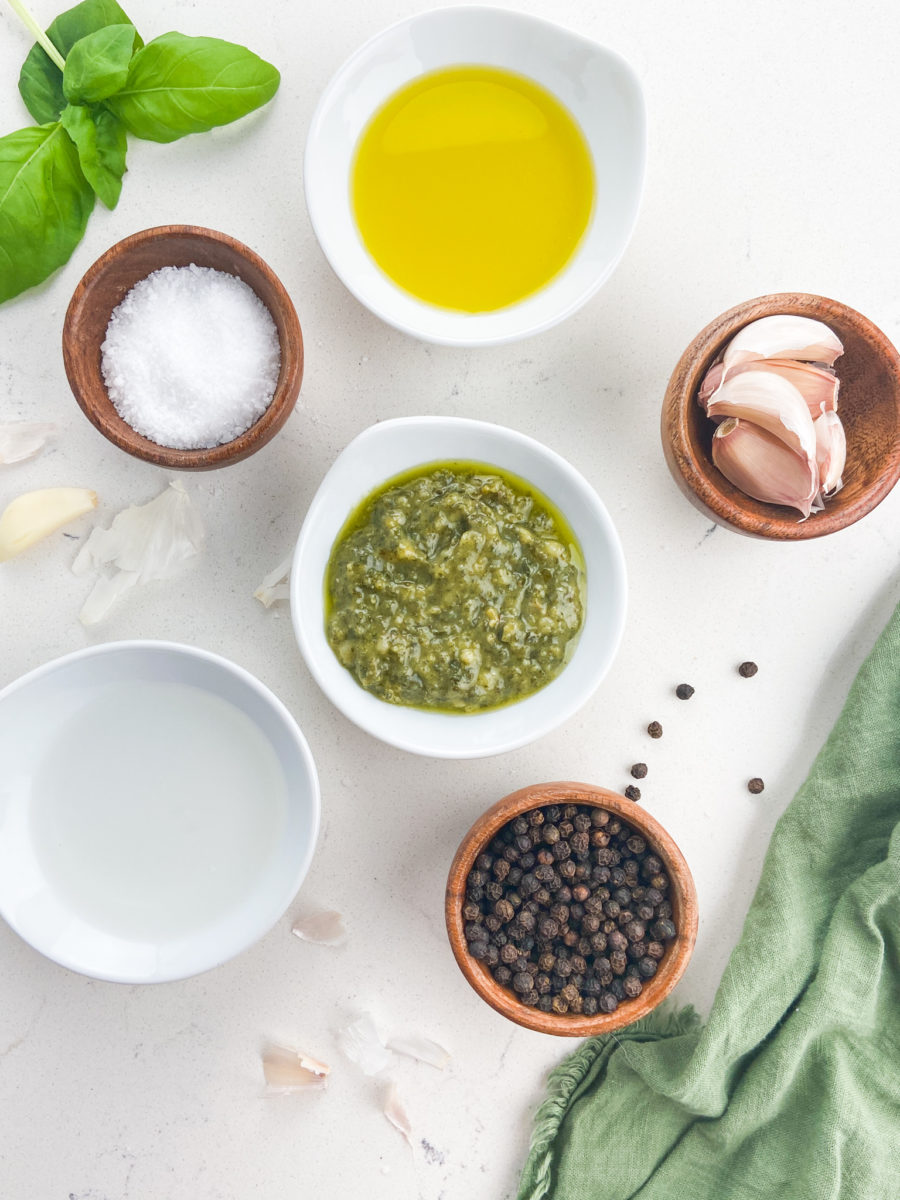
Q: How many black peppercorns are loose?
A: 6